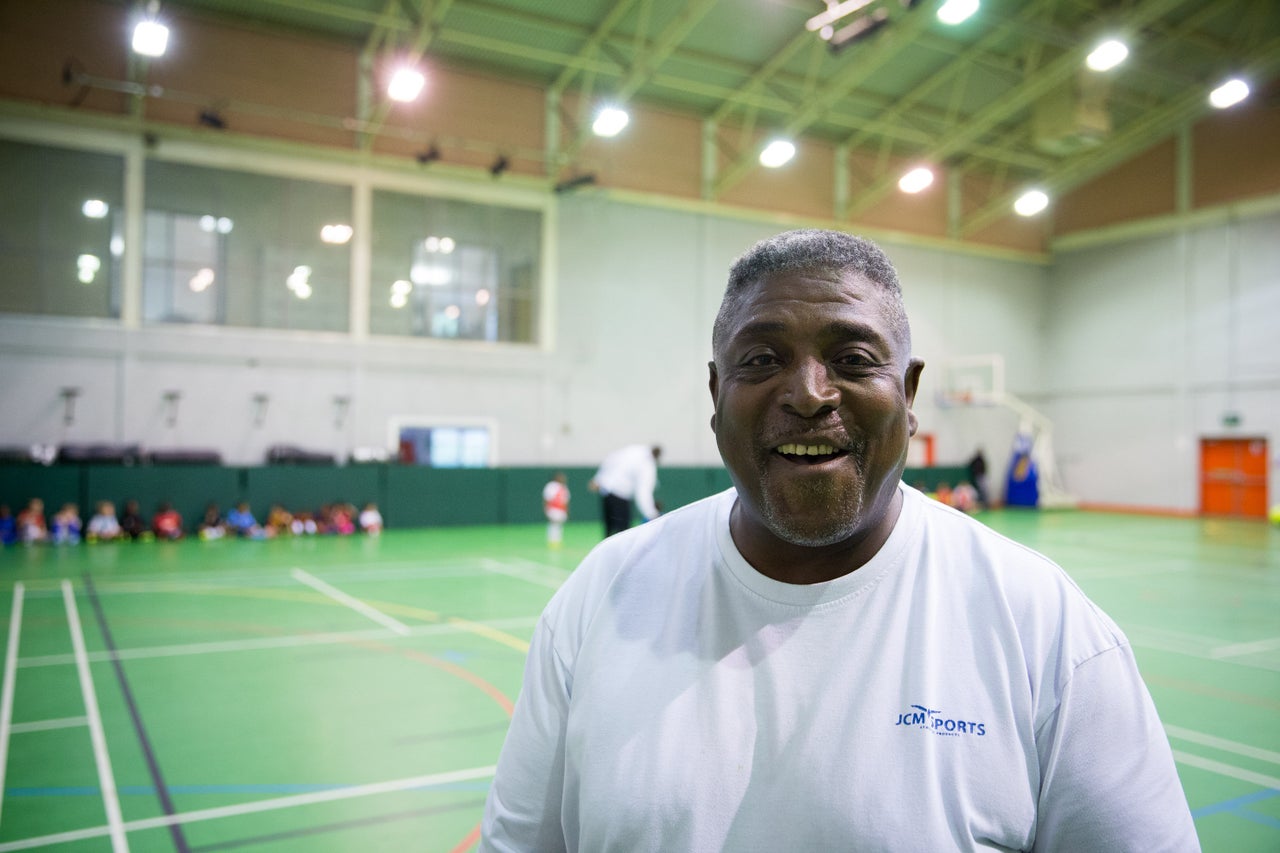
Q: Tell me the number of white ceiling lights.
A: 9